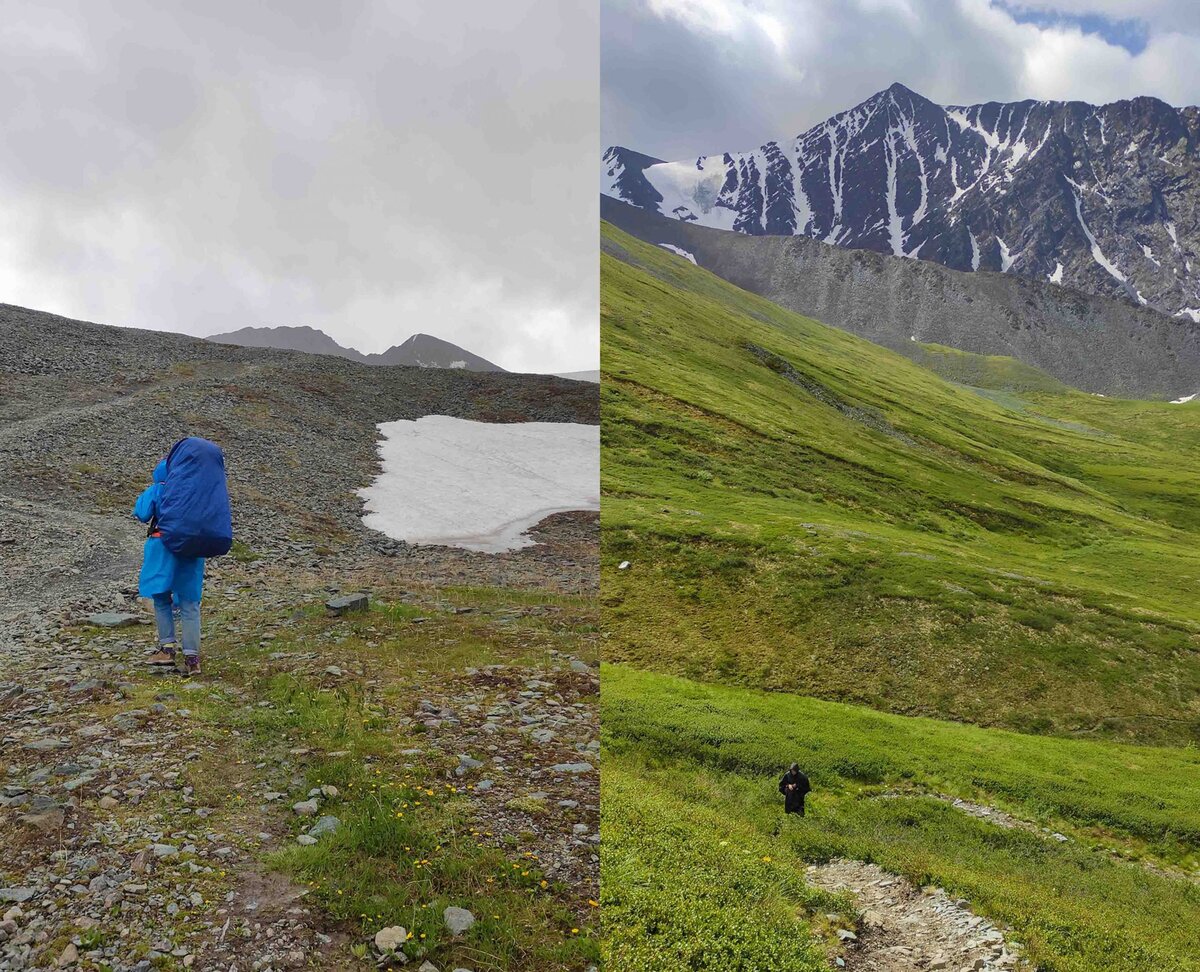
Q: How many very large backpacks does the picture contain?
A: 1